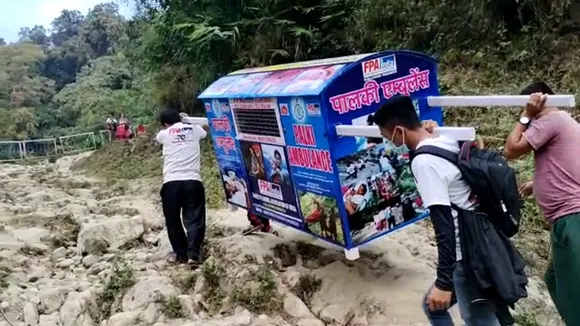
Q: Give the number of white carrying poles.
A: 3